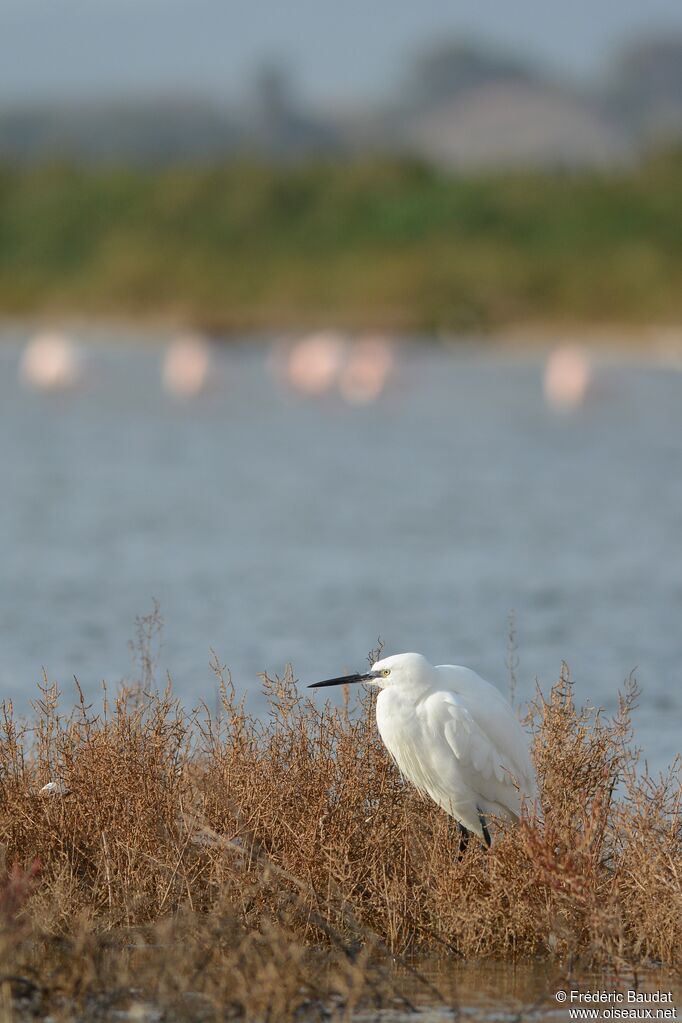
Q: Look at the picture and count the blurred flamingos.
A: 5